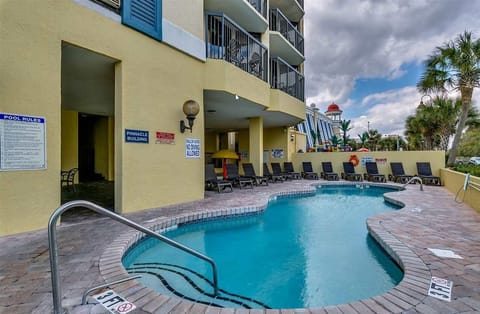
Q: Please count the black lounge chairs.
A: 12